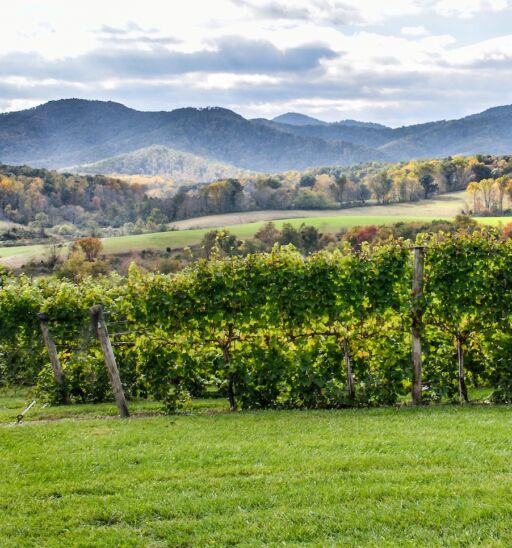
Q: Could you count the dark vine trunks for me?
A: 3